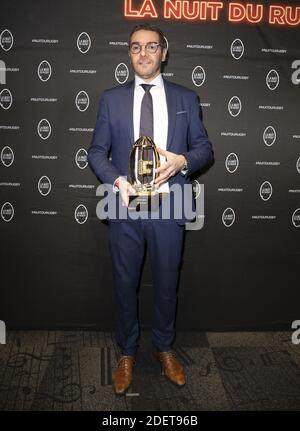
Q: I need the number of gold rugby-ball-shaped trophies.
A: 1